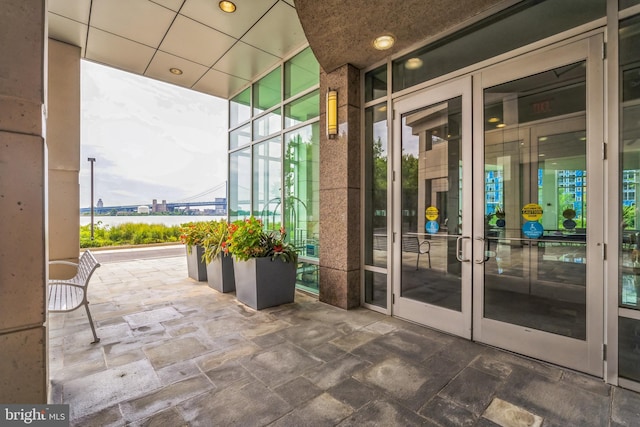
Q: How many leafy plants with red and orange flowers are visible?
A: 3